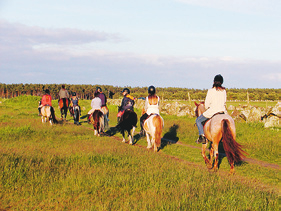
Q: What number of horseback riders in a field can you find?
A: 8